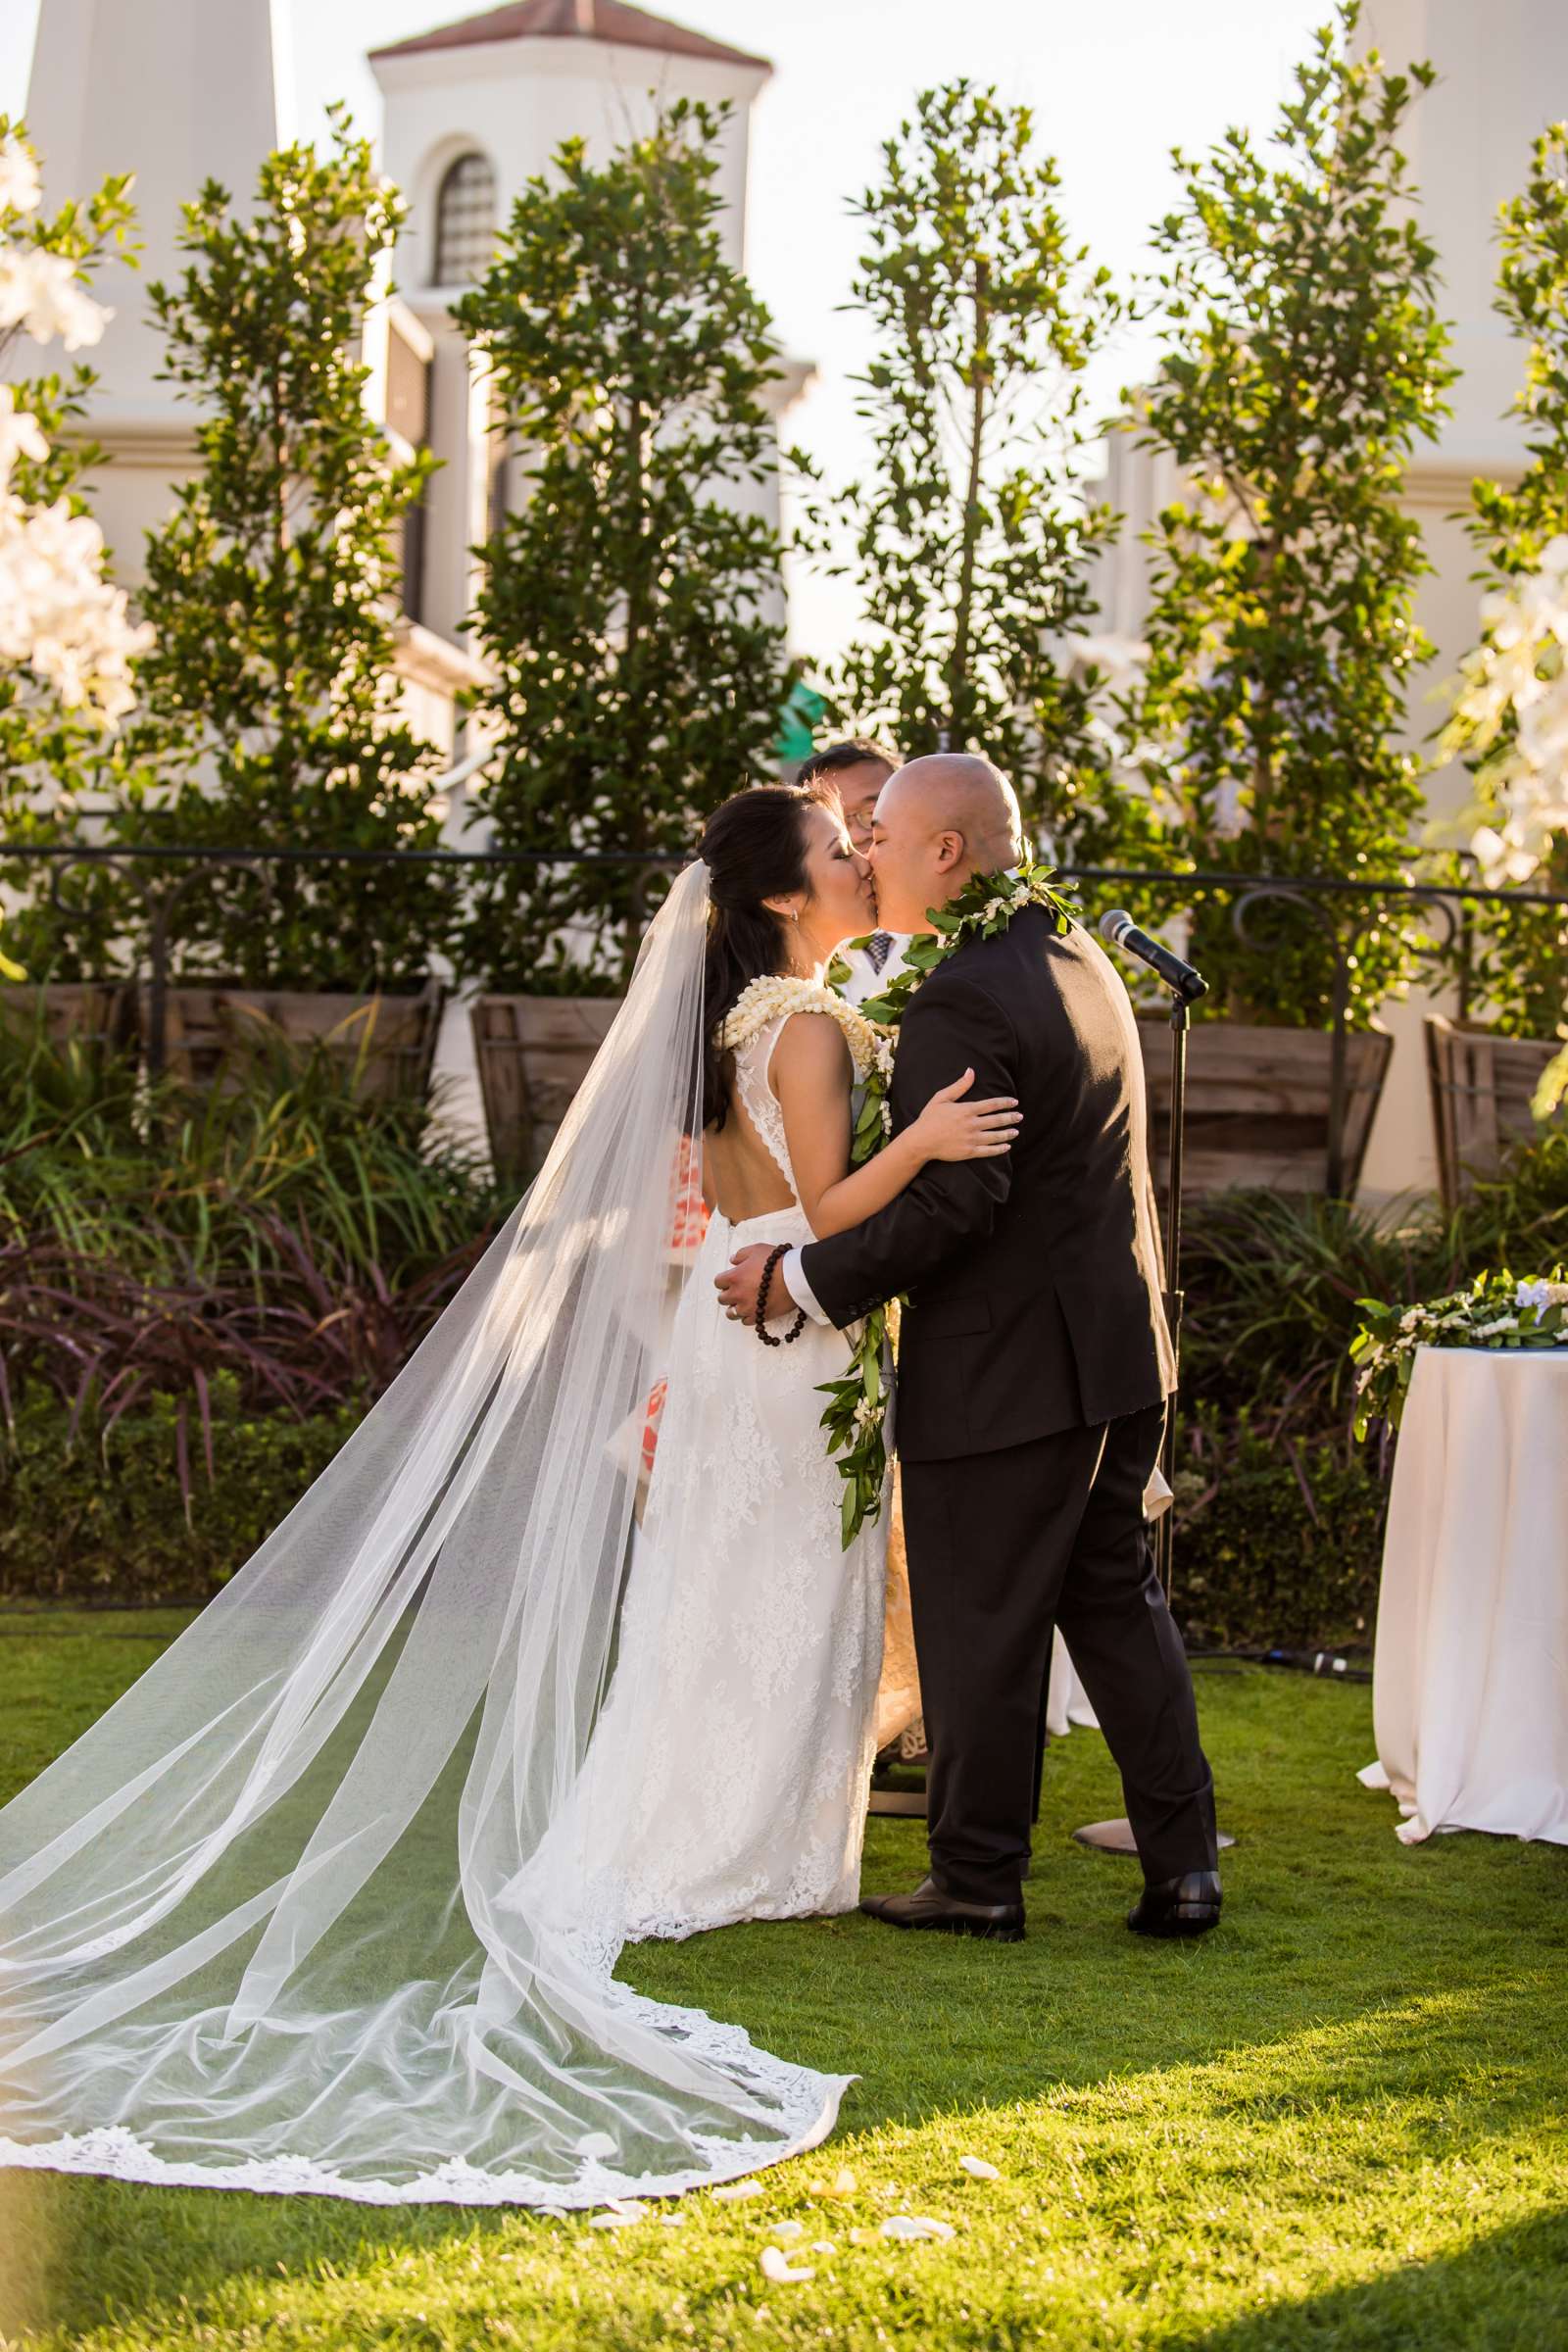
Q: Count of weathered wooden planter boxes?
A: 5